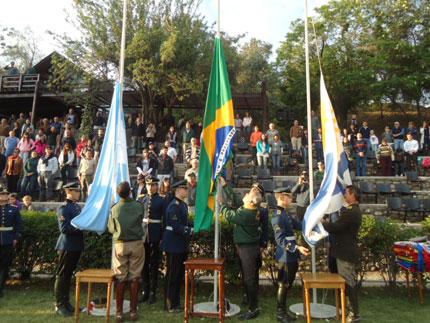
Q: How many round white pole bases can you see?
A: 3